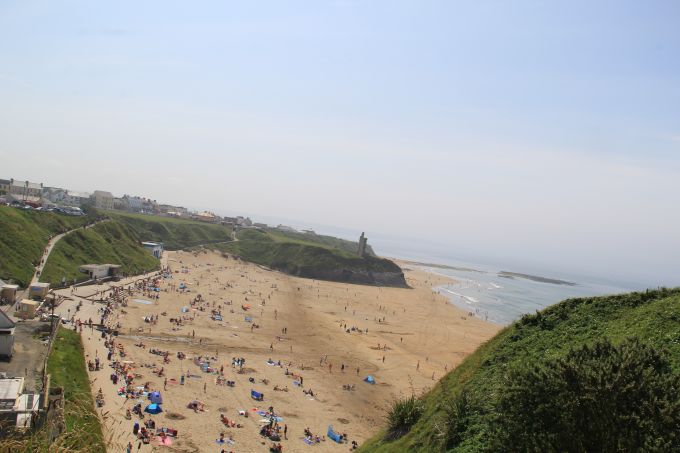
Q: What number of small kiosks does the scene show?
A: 3